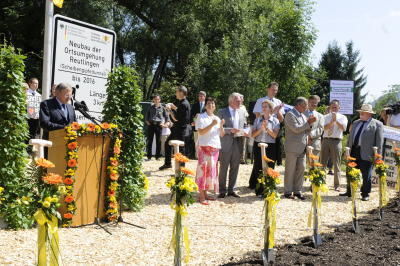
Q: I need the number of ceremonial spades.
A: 7